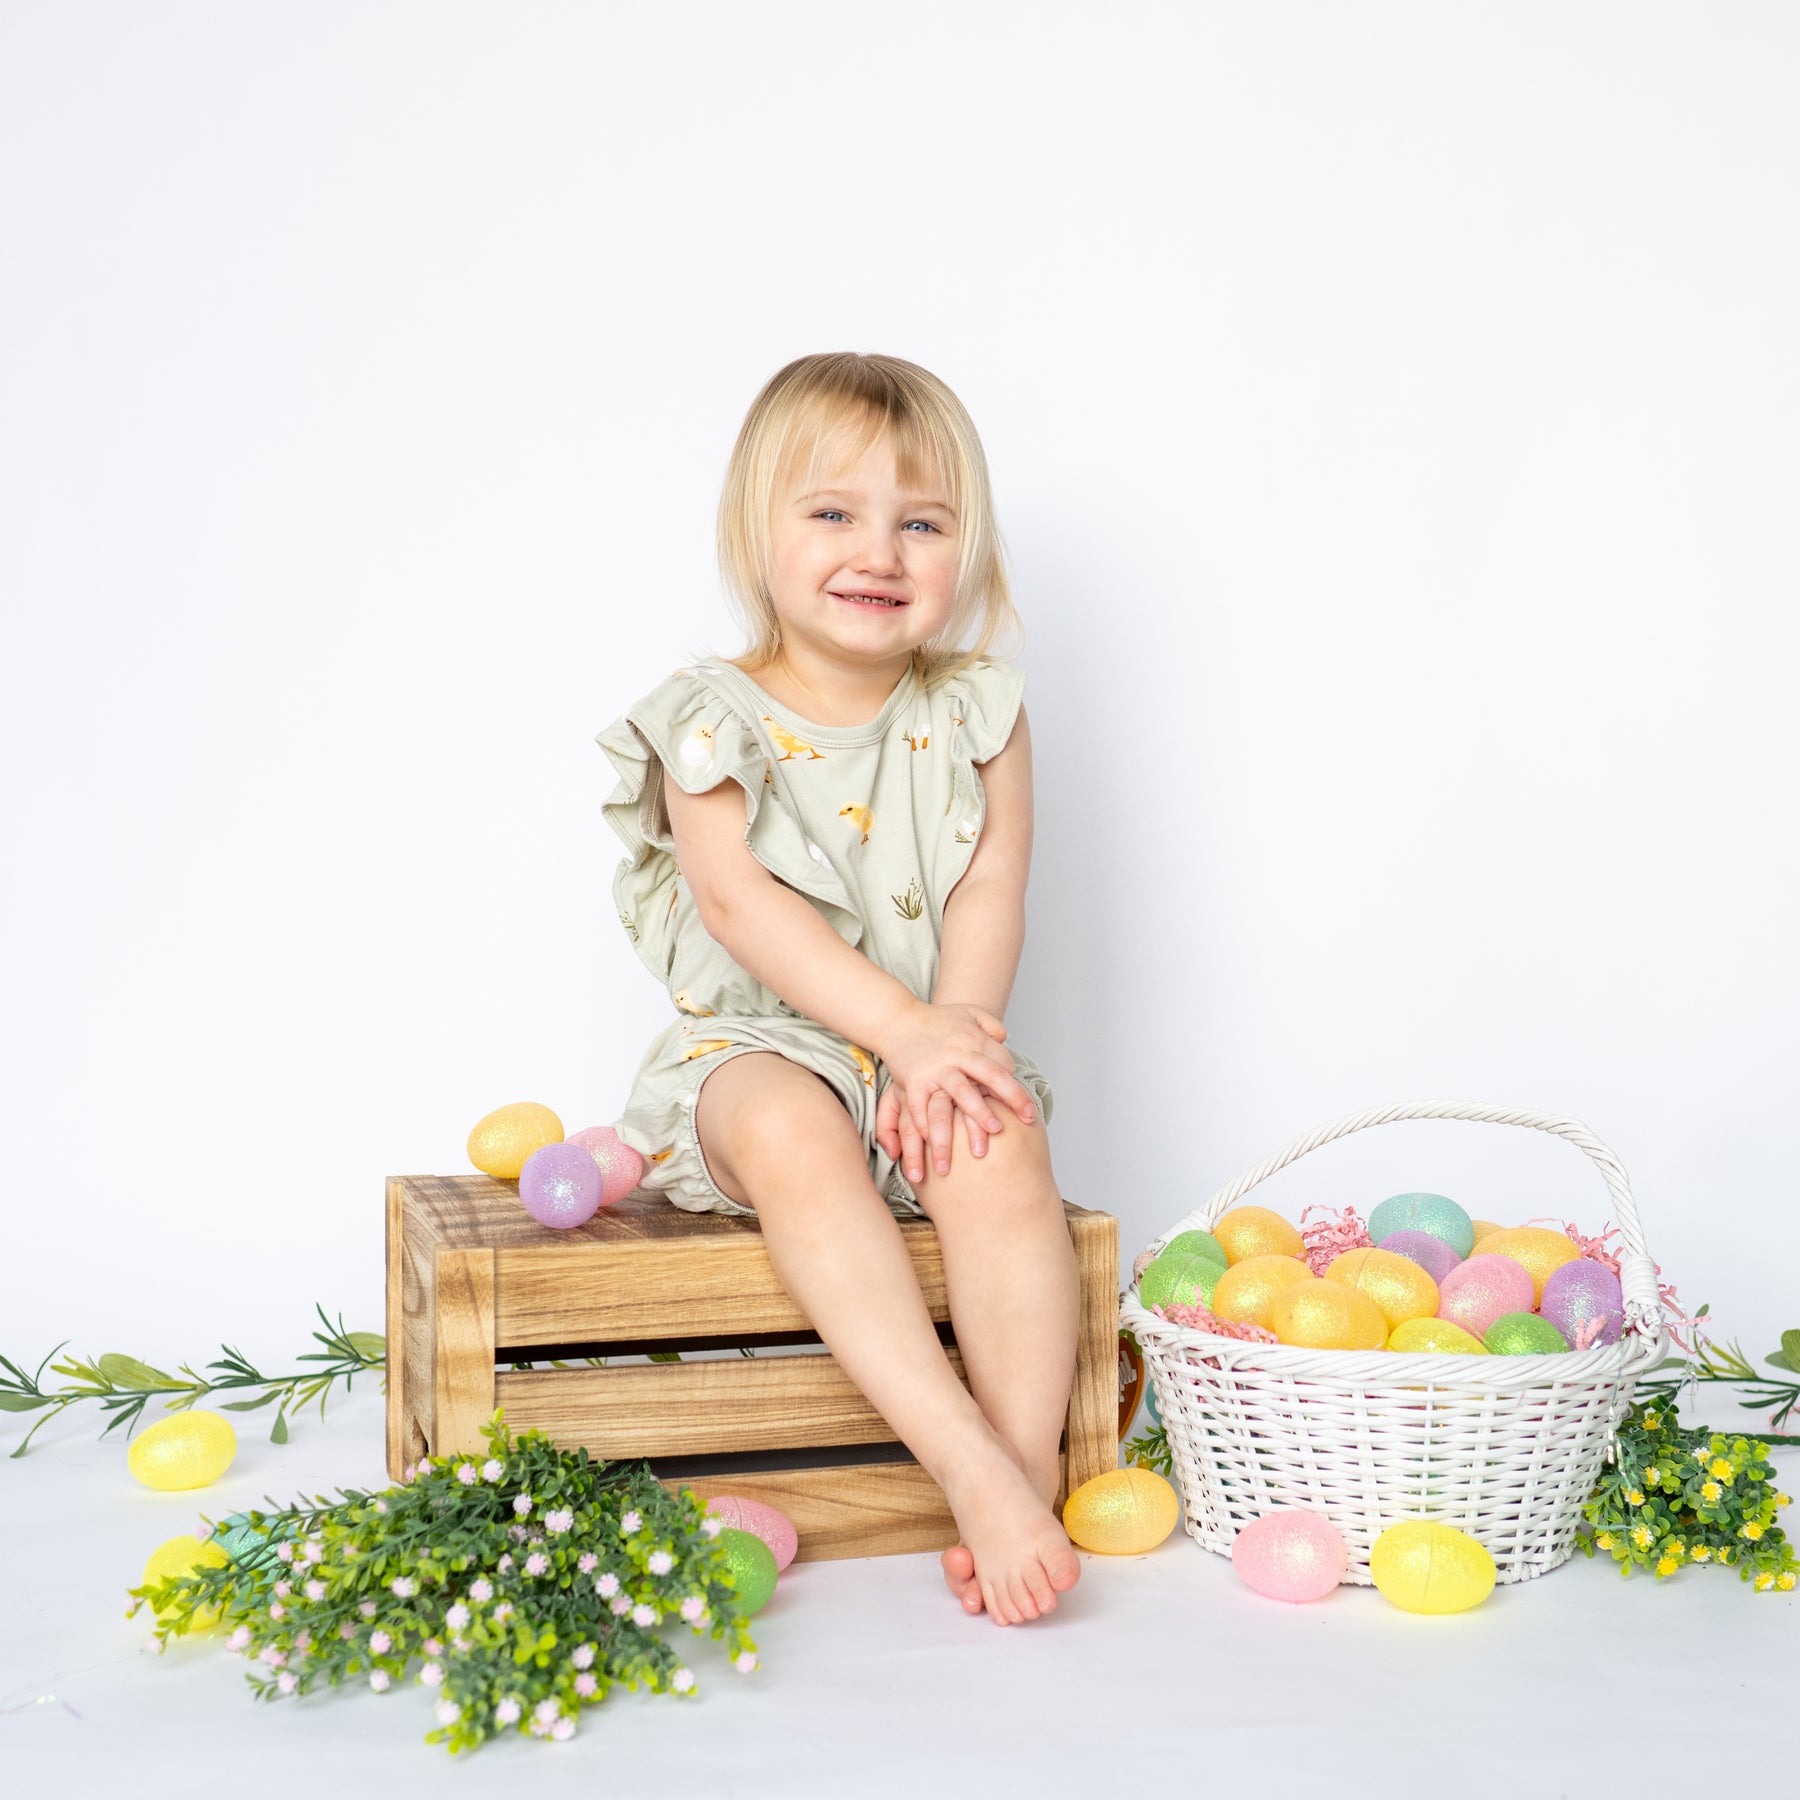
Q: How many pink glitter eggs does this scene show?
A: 4